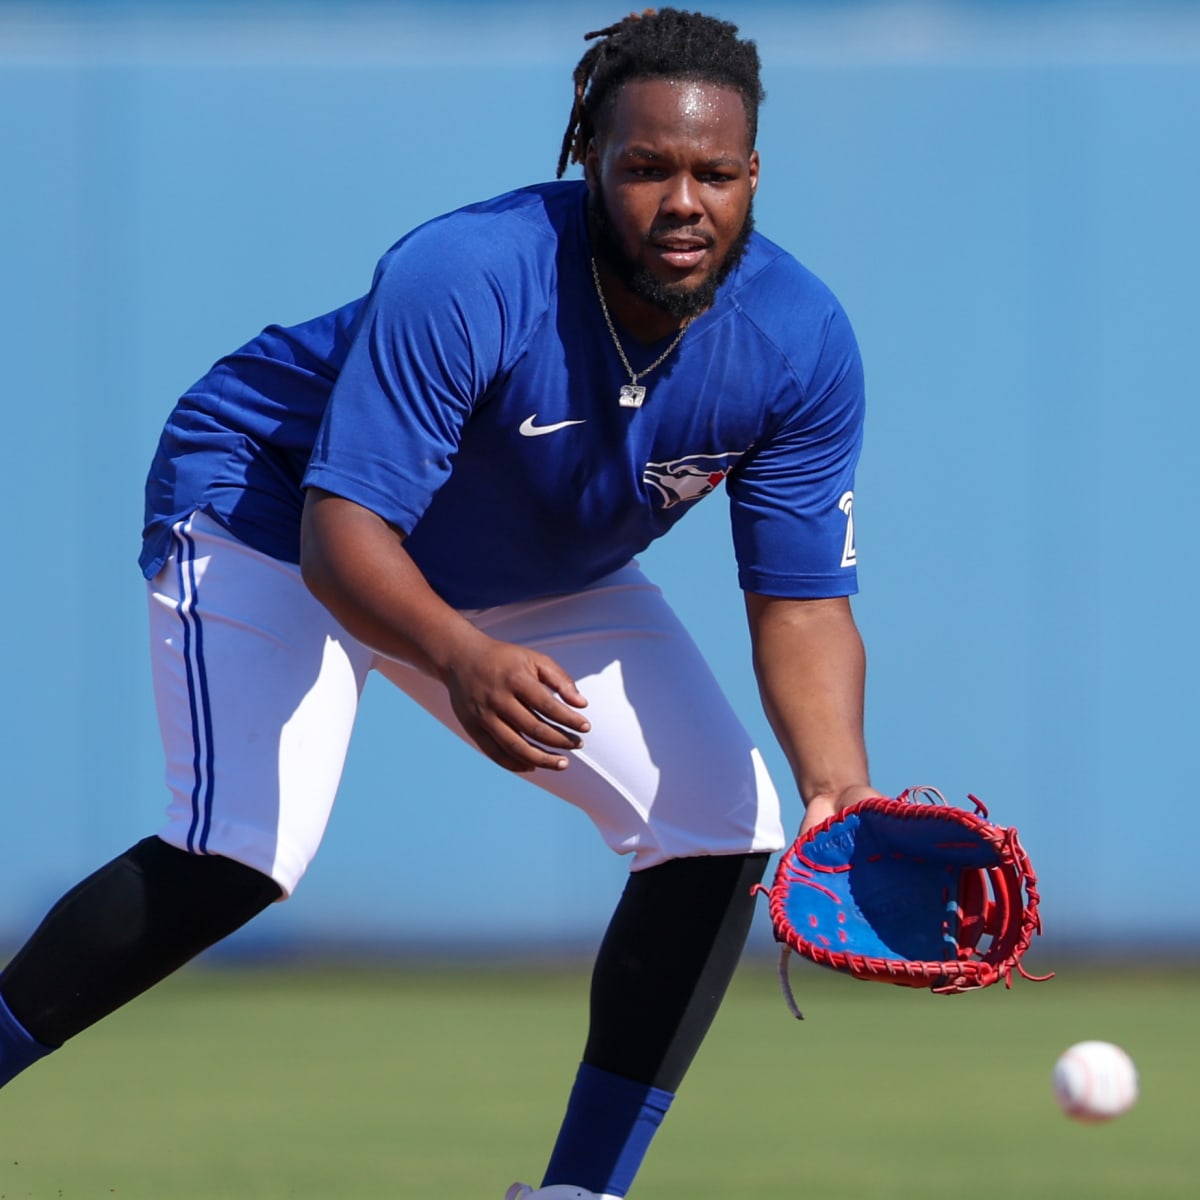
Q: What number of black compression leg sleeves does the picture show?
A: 2